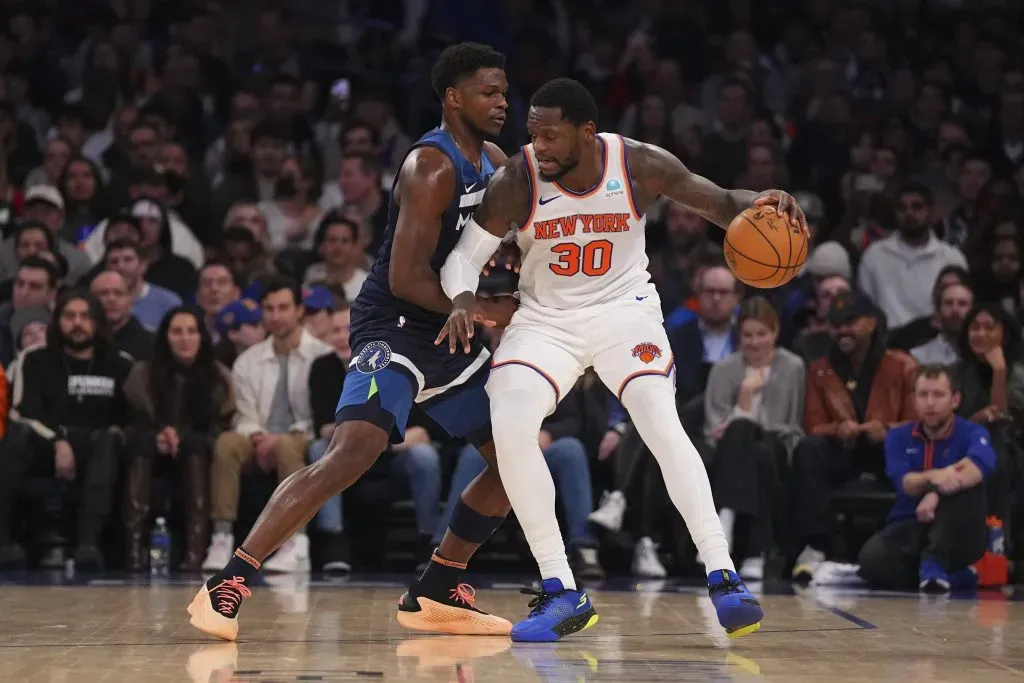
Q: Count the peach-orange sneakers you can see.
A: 2